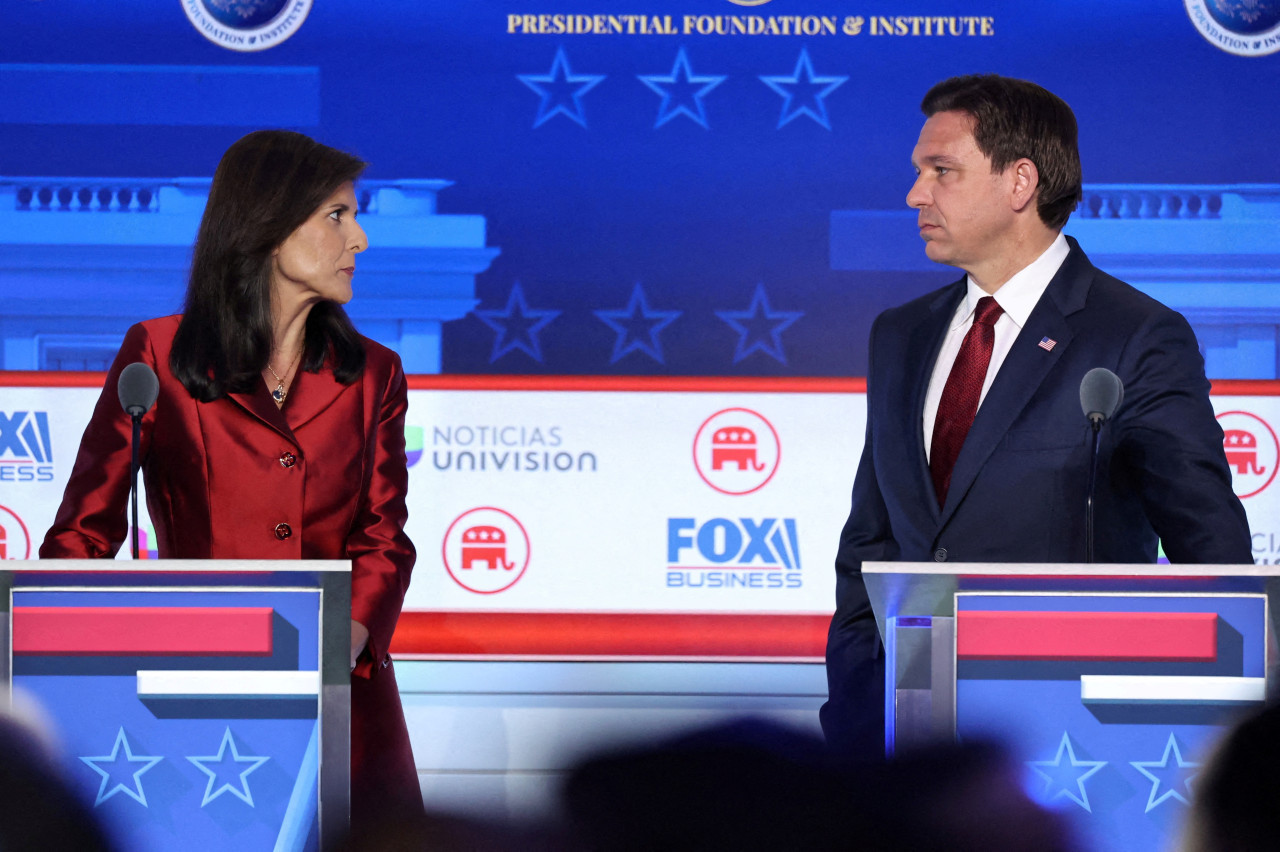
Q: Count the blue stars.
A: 10